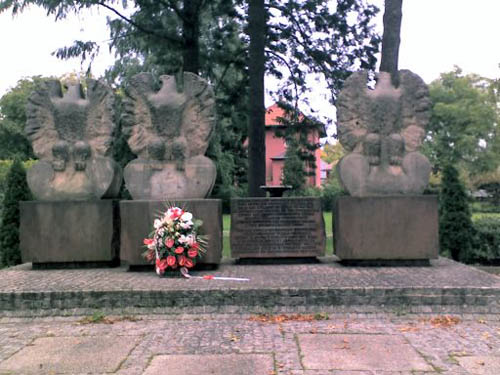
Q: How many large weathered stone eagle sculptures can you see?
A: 3